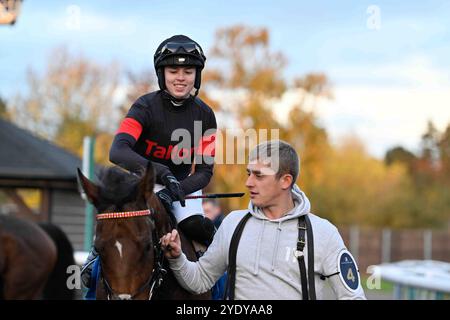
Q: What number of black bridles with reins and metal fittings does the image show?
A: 1